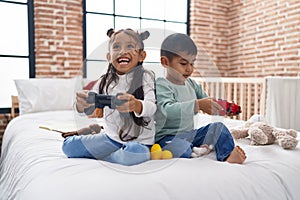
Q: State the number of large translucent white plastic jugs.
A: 0